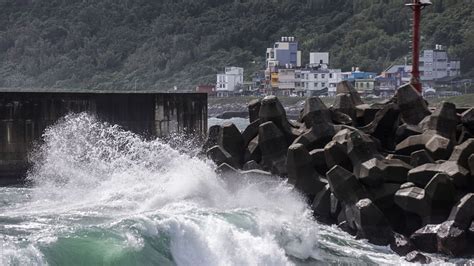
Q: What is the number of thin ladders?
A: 1